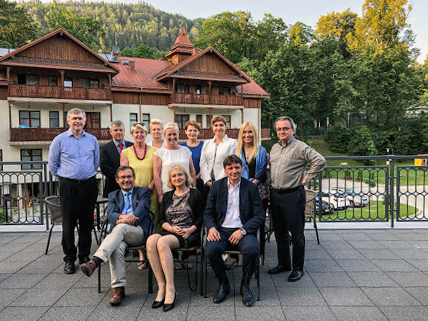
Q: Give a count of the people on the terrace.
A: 12